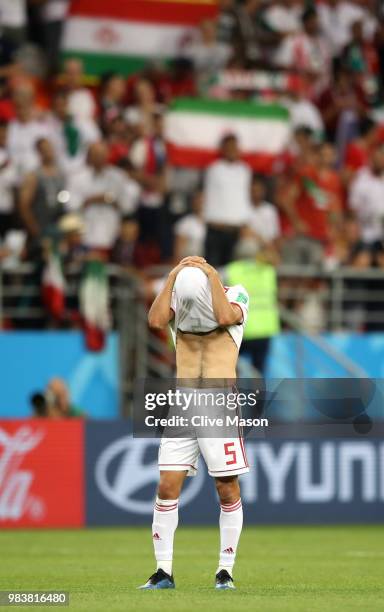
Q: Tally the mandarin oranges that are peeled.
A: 0